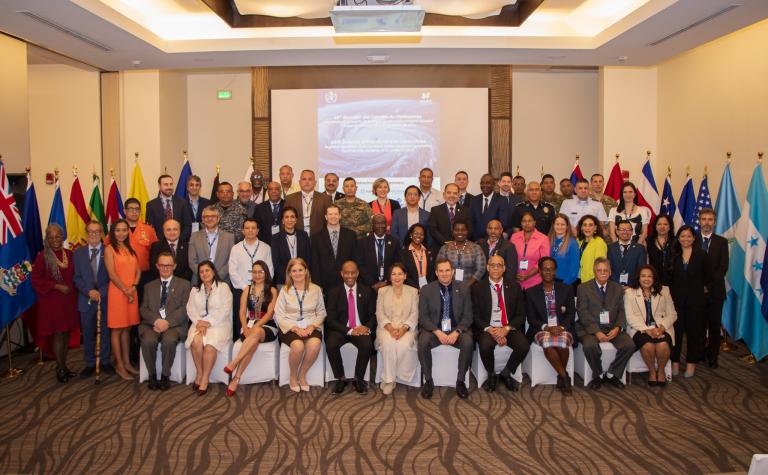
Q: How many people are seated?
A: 11